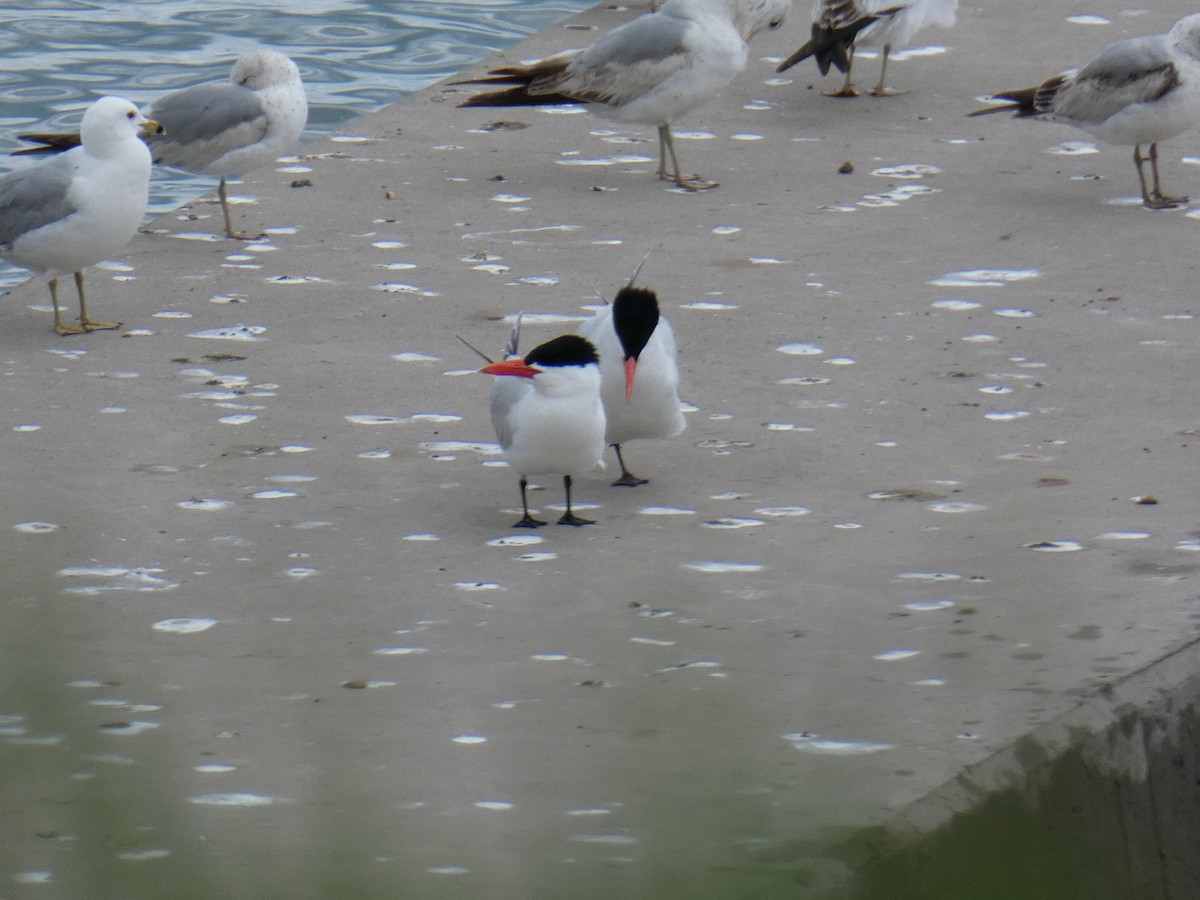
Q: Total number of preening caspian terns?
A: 1